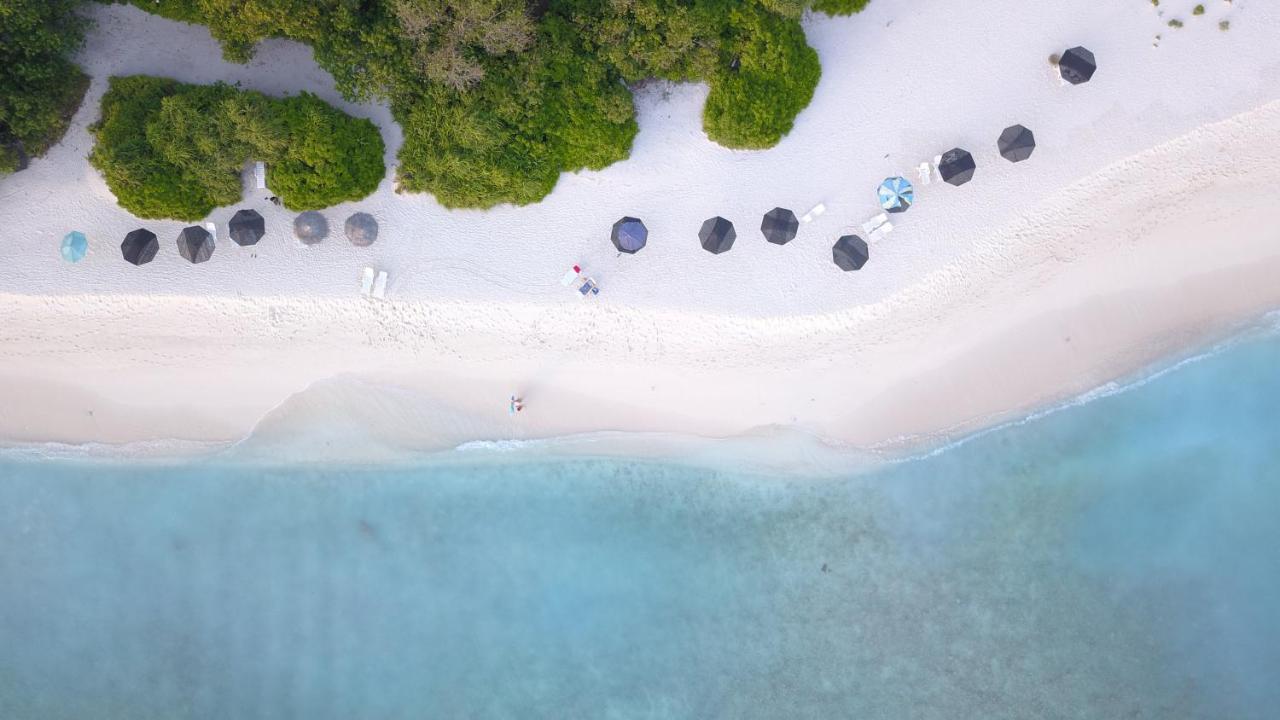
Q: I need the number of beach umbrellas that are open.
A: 14